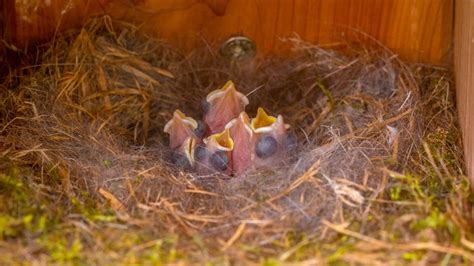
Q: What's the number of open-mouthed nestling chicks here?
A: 5